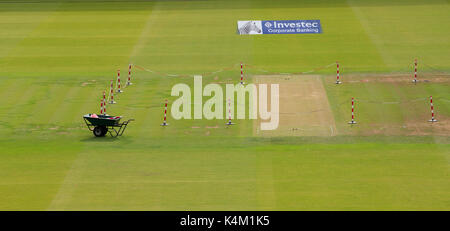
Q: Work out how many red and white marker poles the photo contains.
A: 12